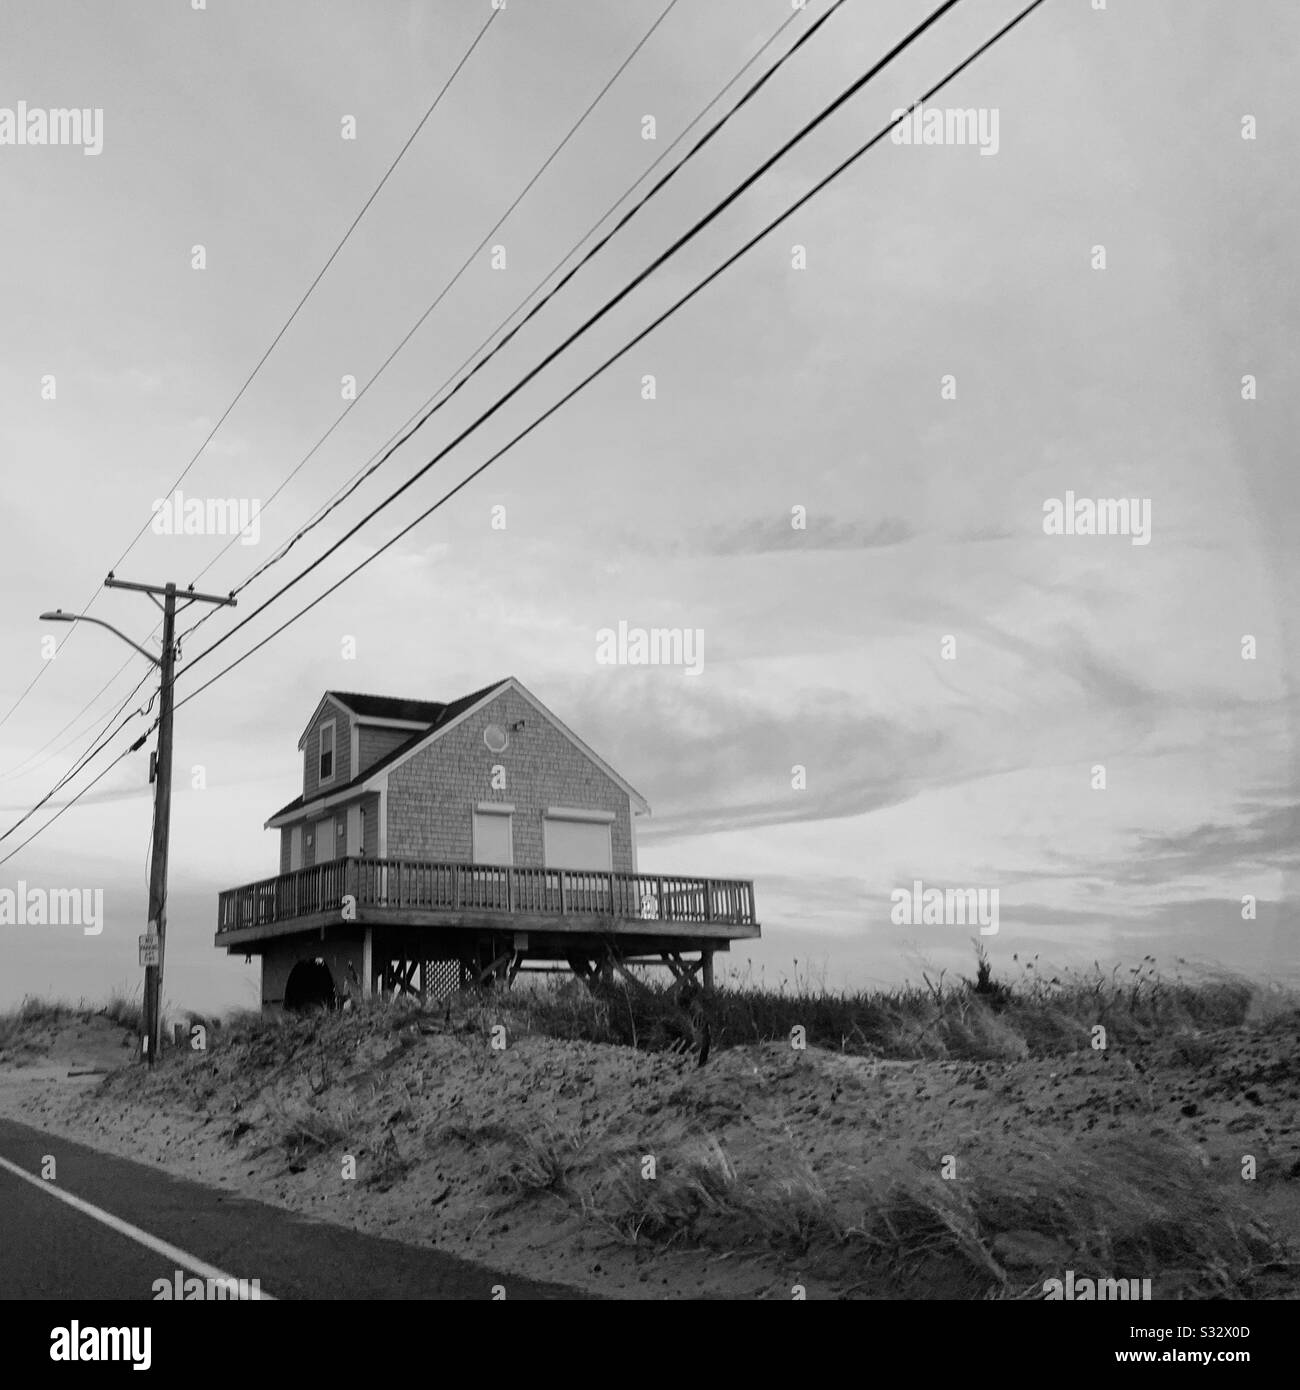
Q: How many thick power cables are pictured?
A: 3